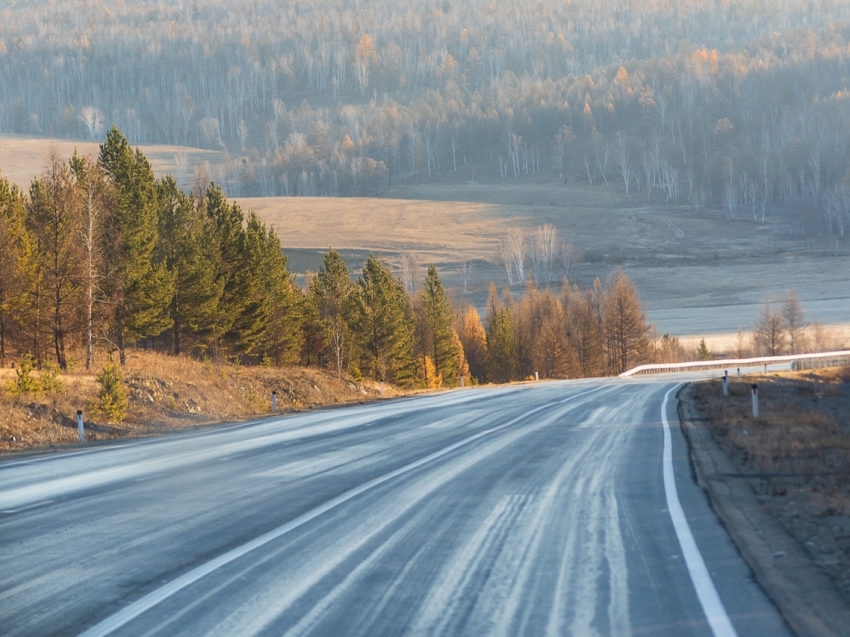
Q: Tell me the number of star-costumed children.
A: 0